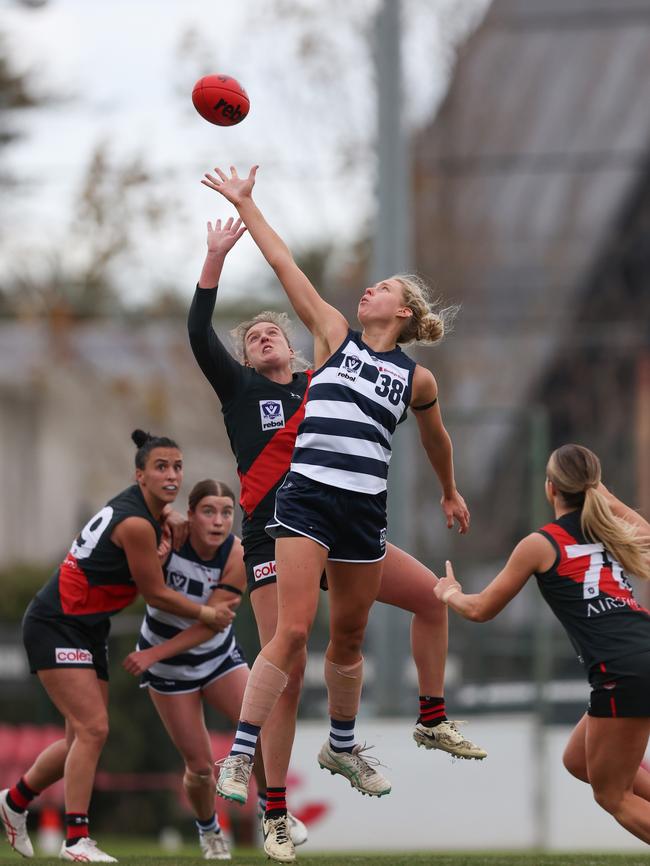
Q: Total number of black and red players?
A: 3